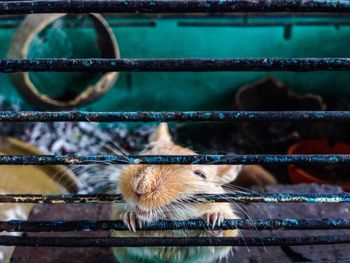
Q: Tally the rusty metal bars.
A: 7